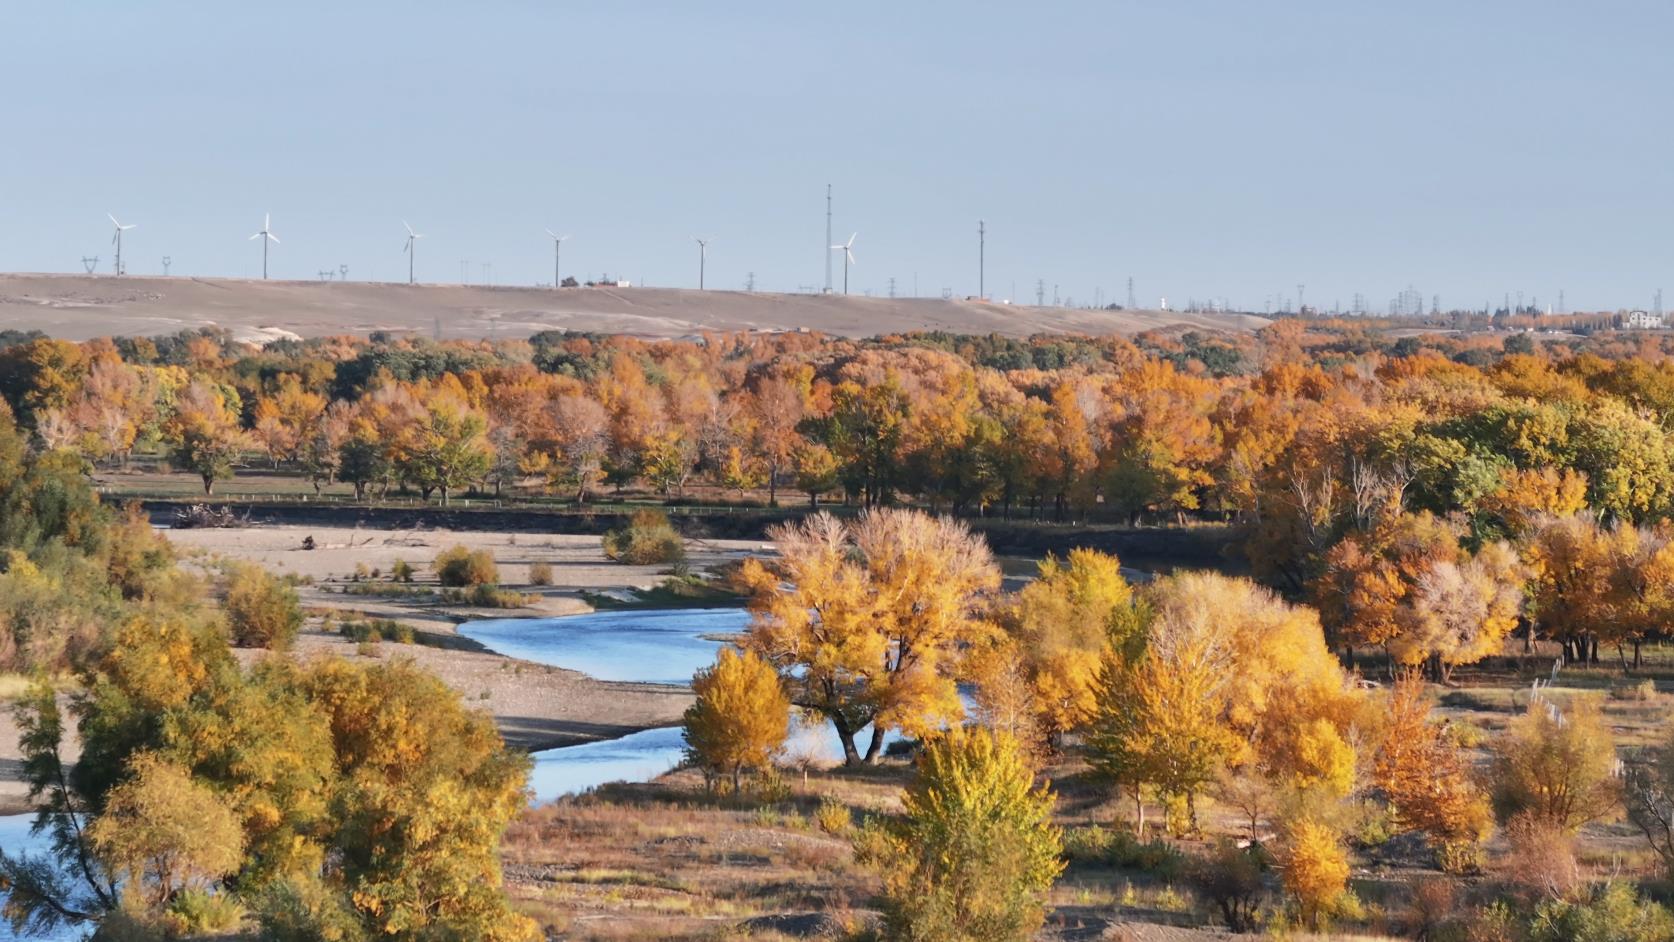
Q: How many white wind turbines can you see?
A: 6